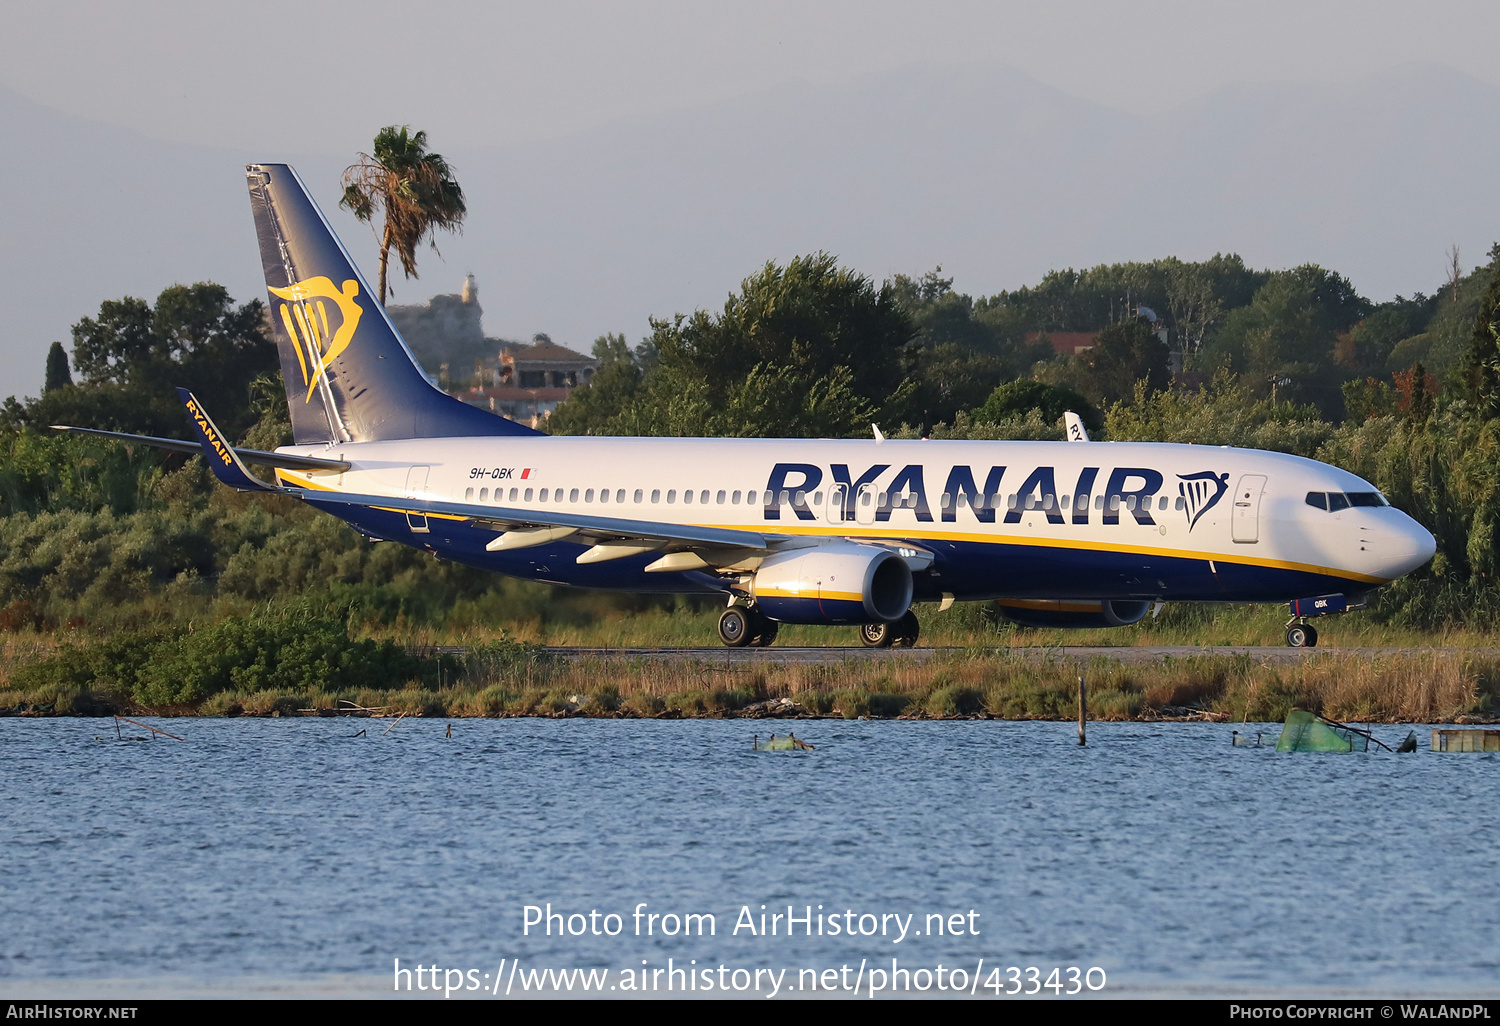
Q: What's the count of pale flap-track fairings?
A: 3